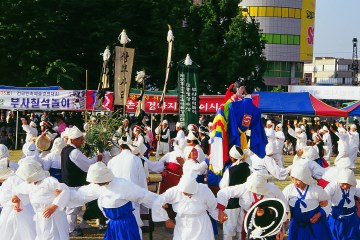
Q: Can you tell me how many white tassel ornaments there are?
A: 5